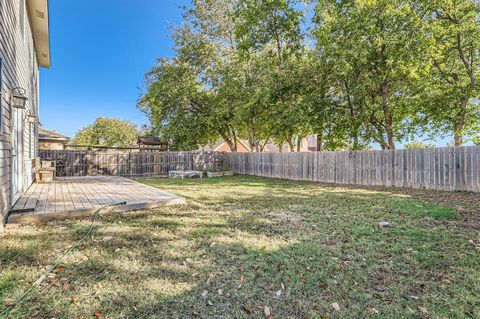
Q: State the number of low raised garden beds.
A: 2